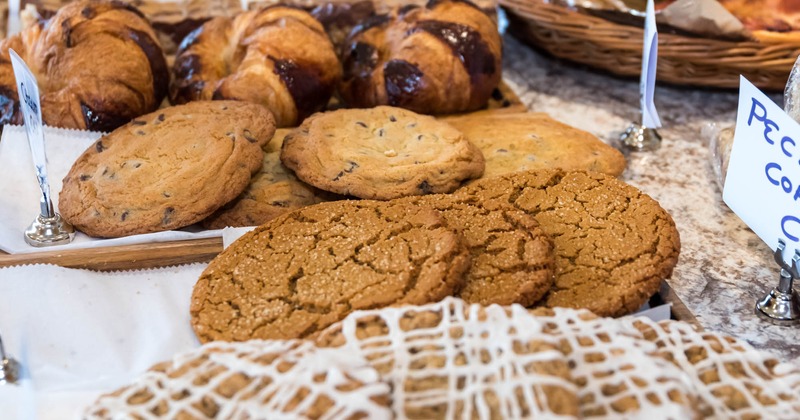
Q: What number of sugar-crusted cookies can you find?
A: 3